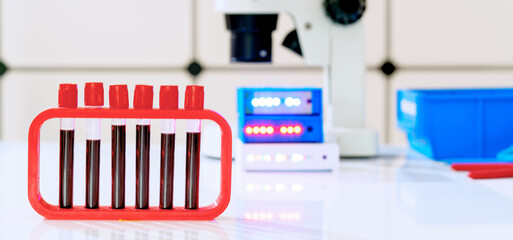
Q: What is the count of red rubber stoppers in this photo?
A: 6